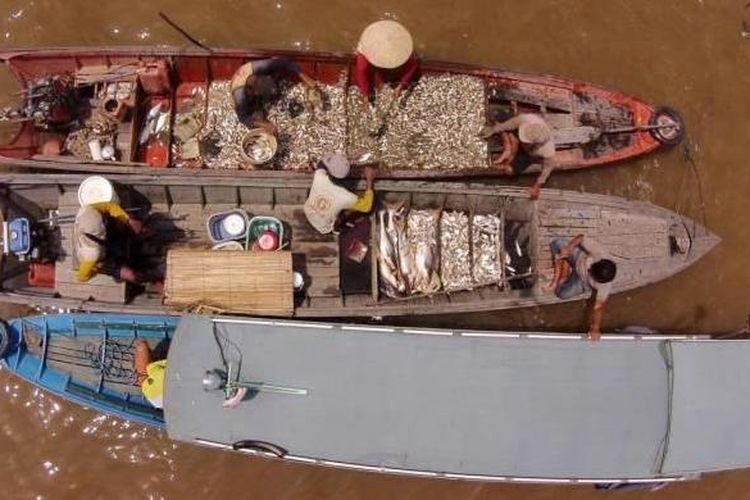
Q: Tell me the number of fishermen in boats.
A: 7